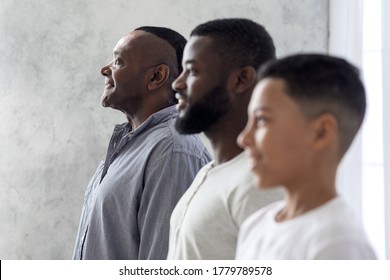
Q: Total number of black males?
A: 3